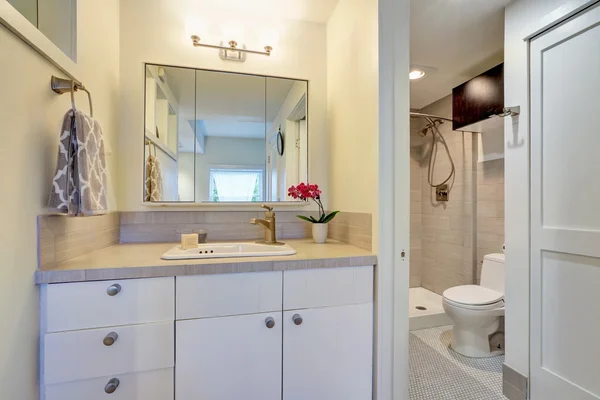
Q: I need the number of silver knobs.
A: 5